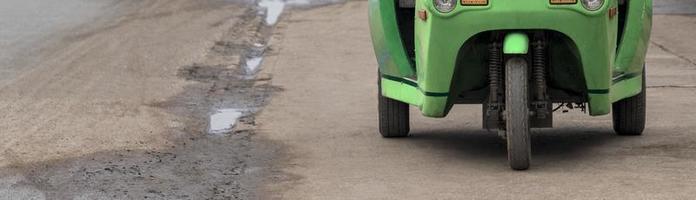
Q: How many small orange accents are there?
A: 4